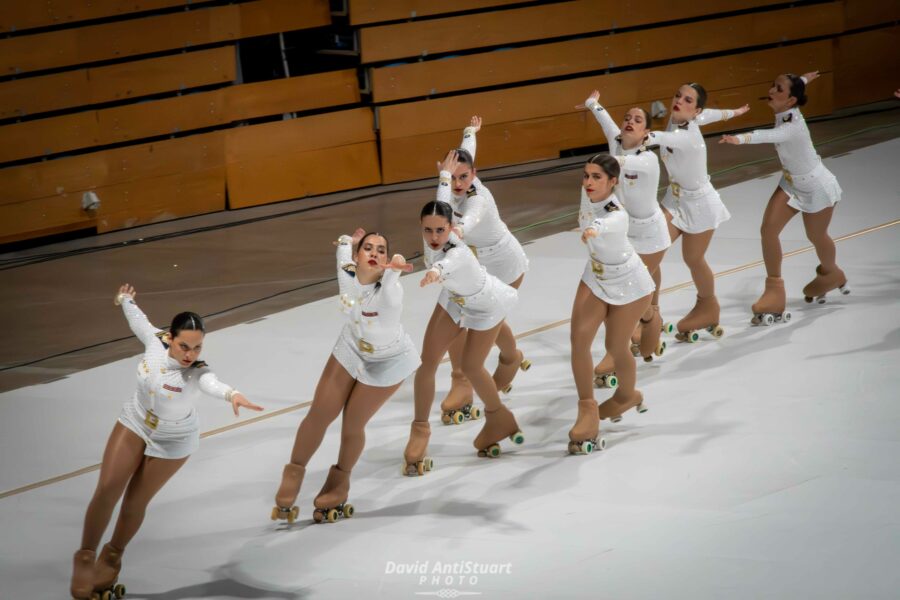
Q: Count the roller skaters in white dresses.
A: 8